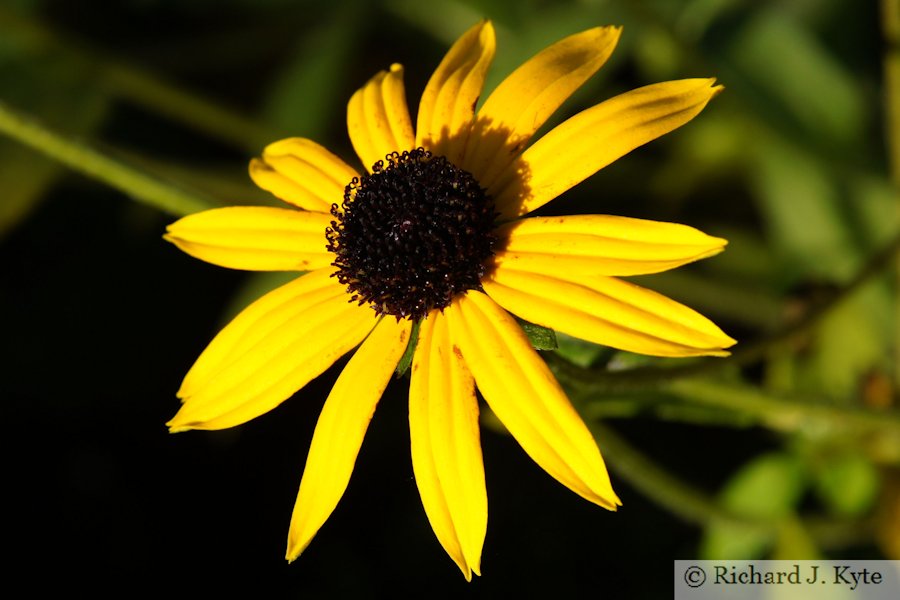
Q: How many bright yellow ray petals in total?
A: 13